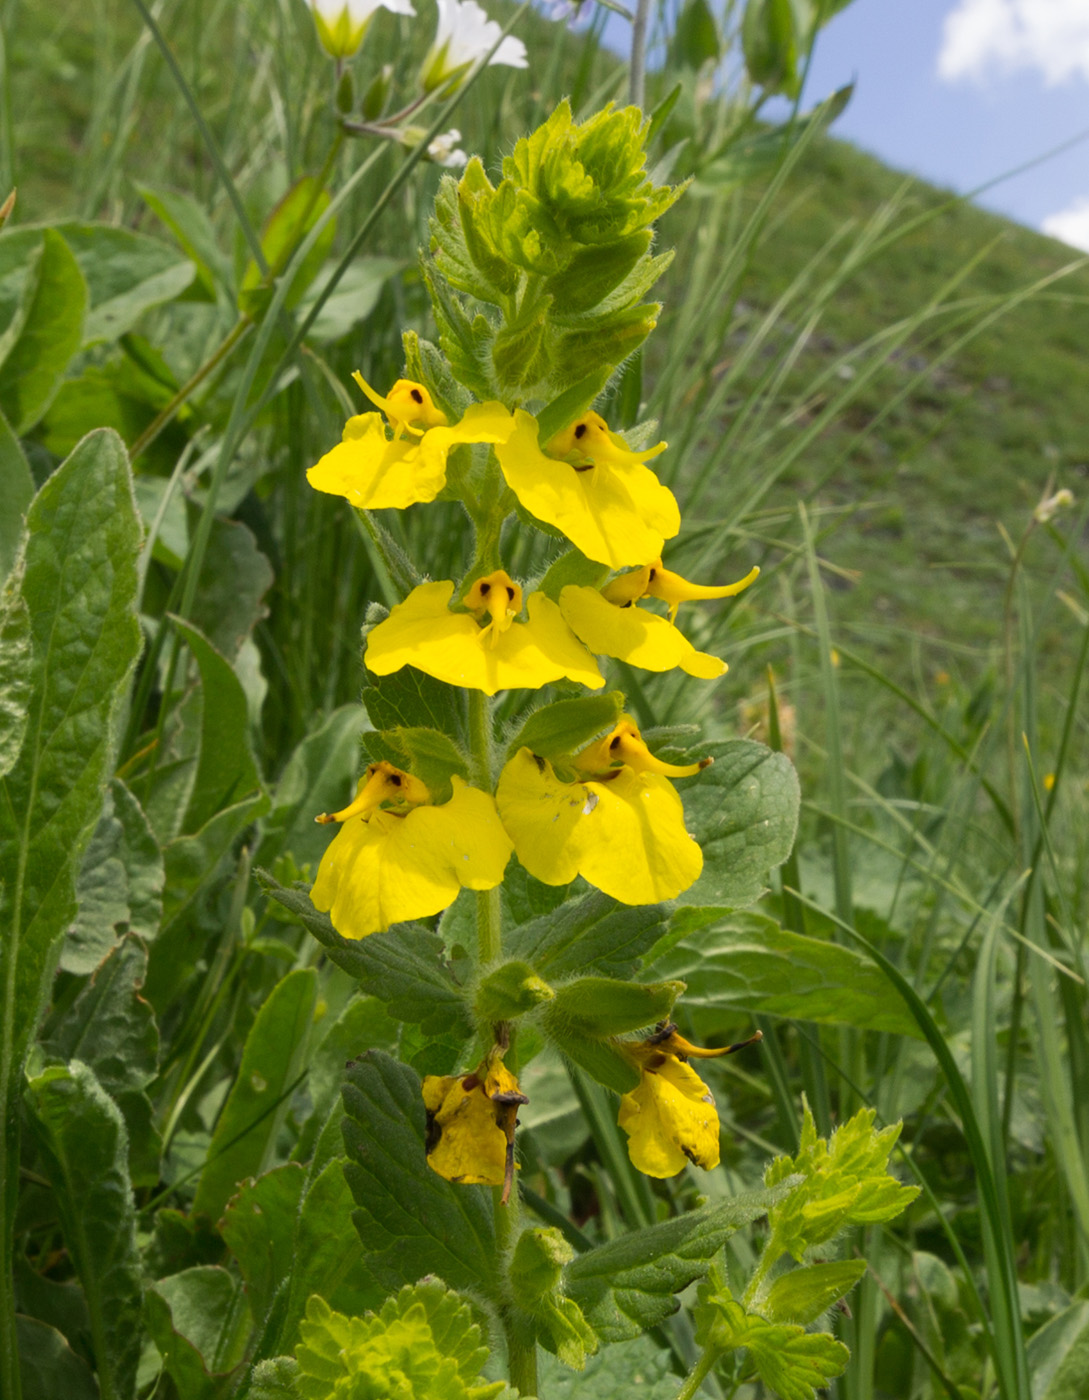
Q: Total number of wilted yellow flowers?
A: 2